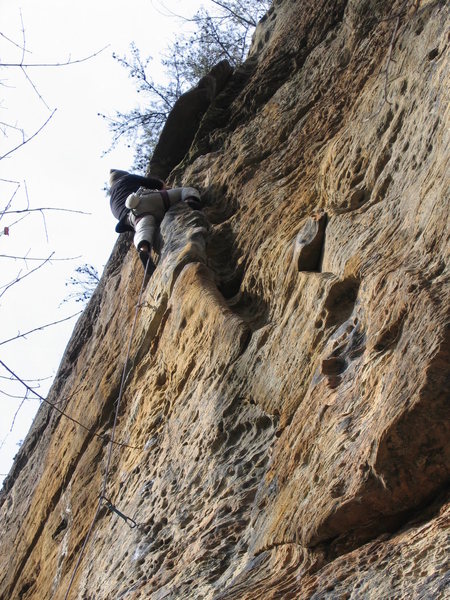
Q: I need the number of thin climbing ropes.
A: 1